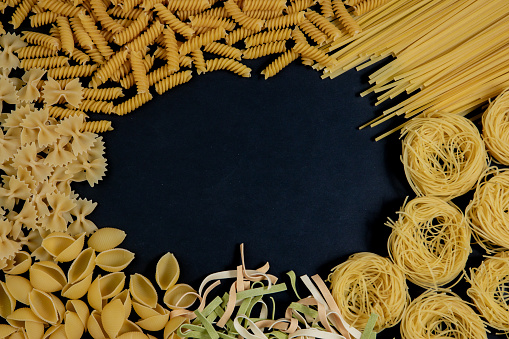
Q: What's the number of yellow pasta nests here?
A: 7